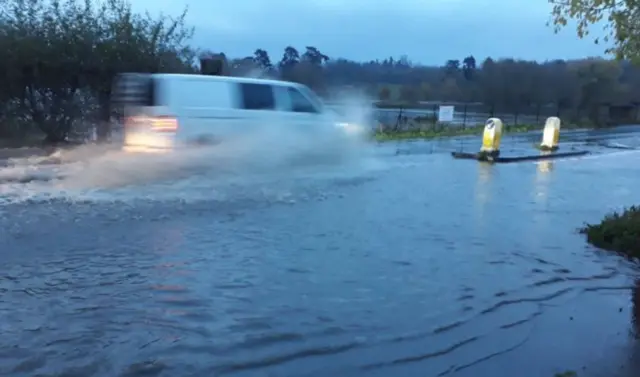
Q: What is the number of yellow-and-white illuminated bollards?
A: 2